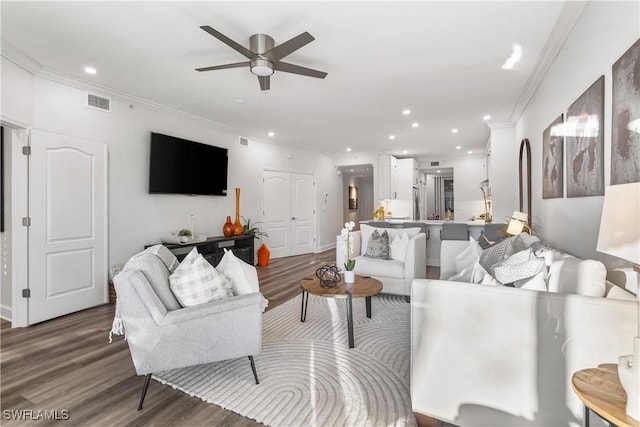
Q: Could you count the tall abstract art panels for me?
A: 3